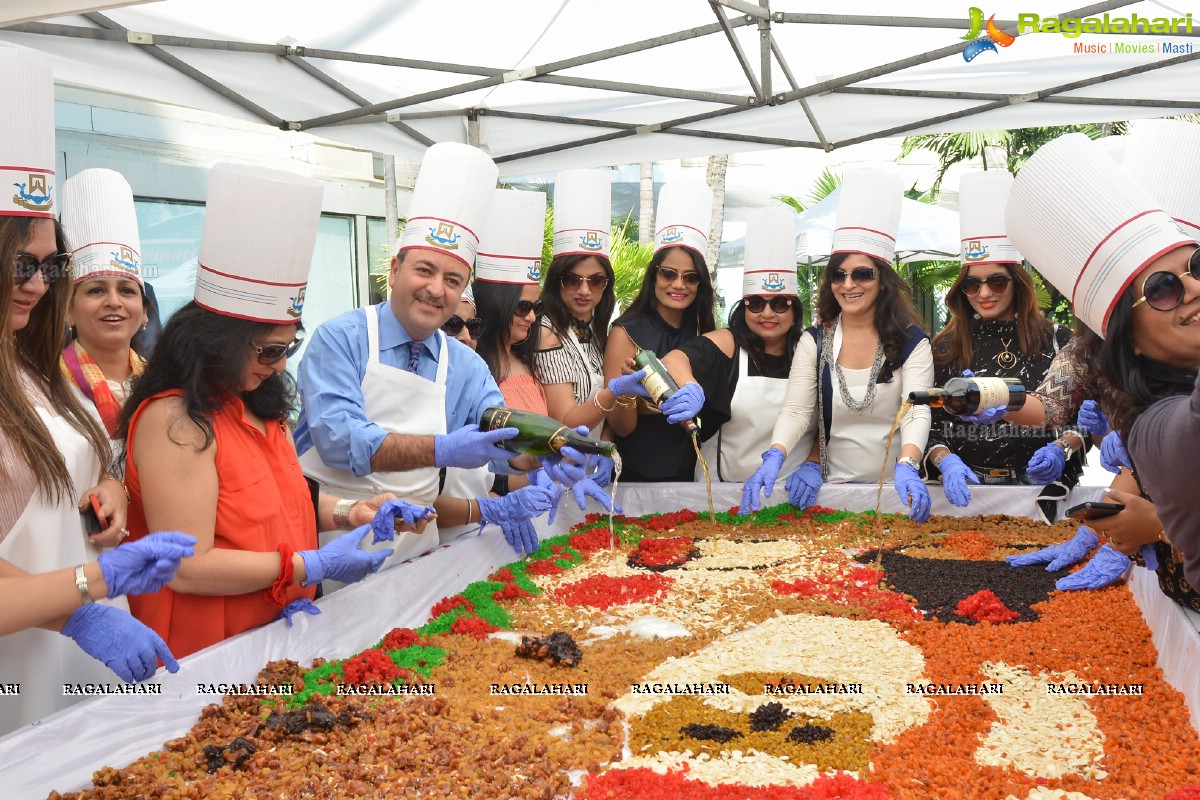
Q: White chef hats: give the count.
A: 14